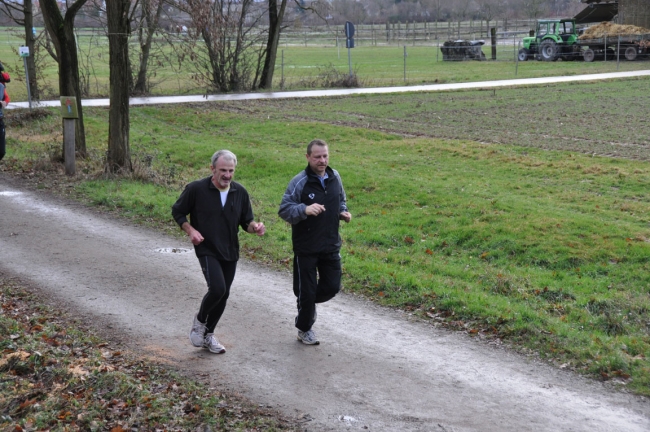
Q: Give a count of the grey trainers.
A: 3